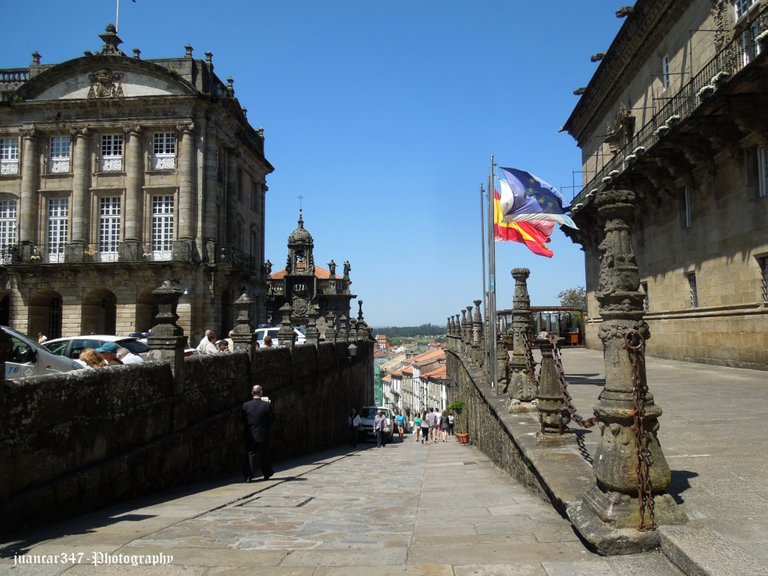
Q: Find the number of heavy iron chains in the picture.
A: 3